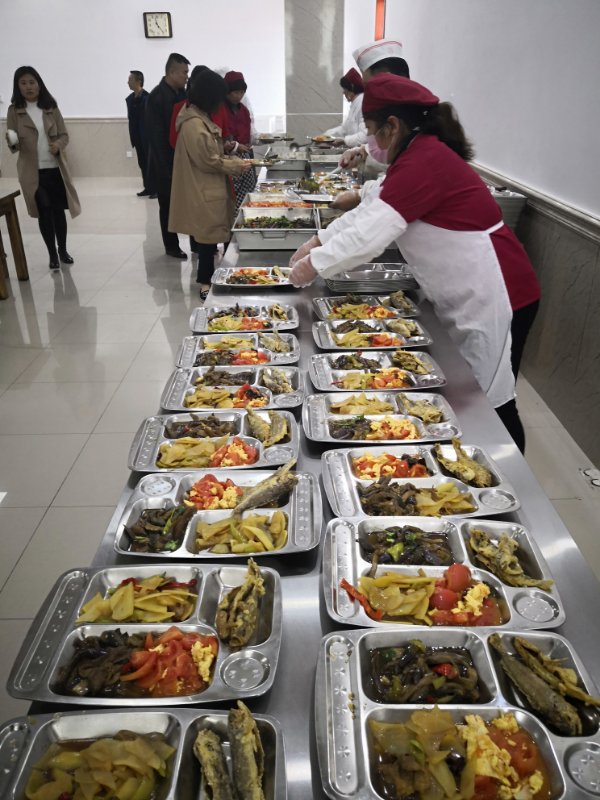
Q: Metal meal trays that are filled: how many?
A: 15